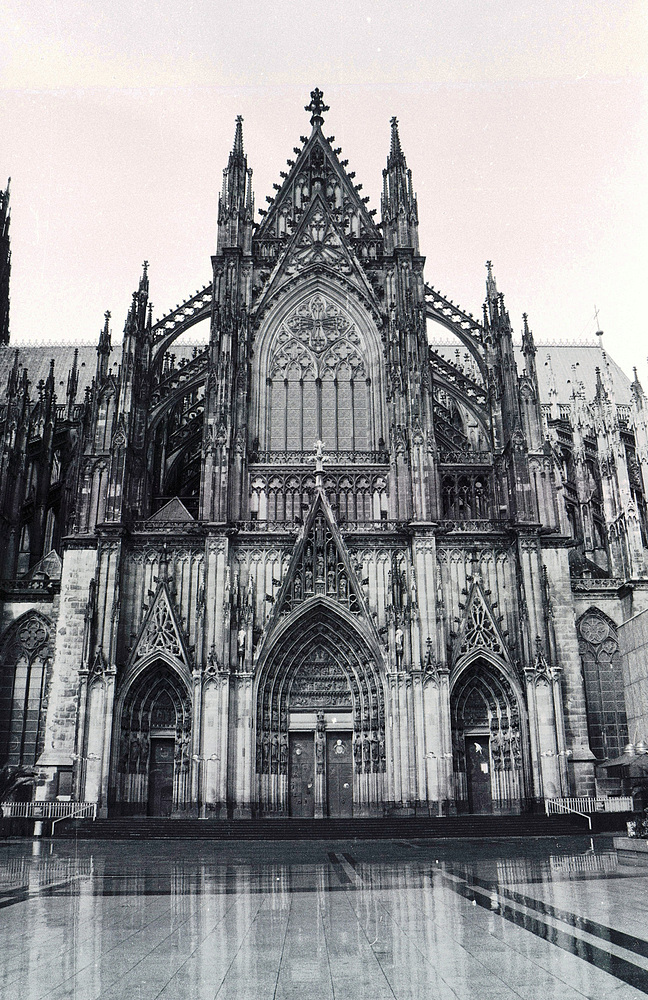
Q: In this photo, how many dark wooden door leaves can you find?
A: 4